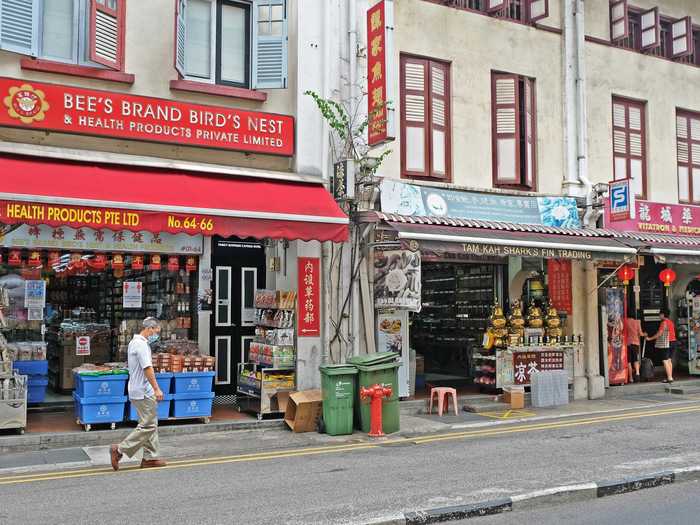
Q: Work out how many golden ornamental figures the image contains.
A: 4